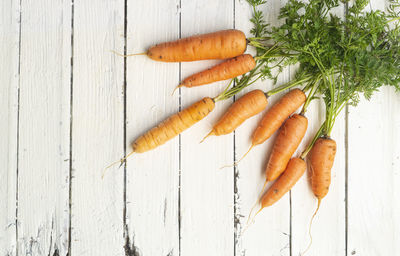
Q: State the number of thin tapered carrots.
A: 8